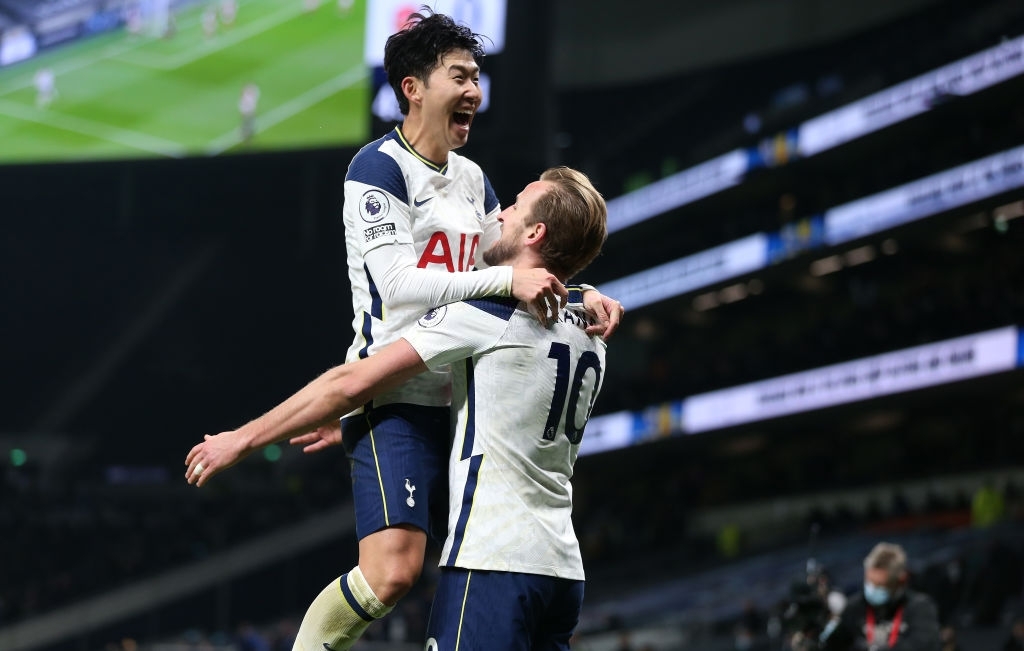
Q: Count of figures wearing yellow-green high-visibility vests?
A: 2